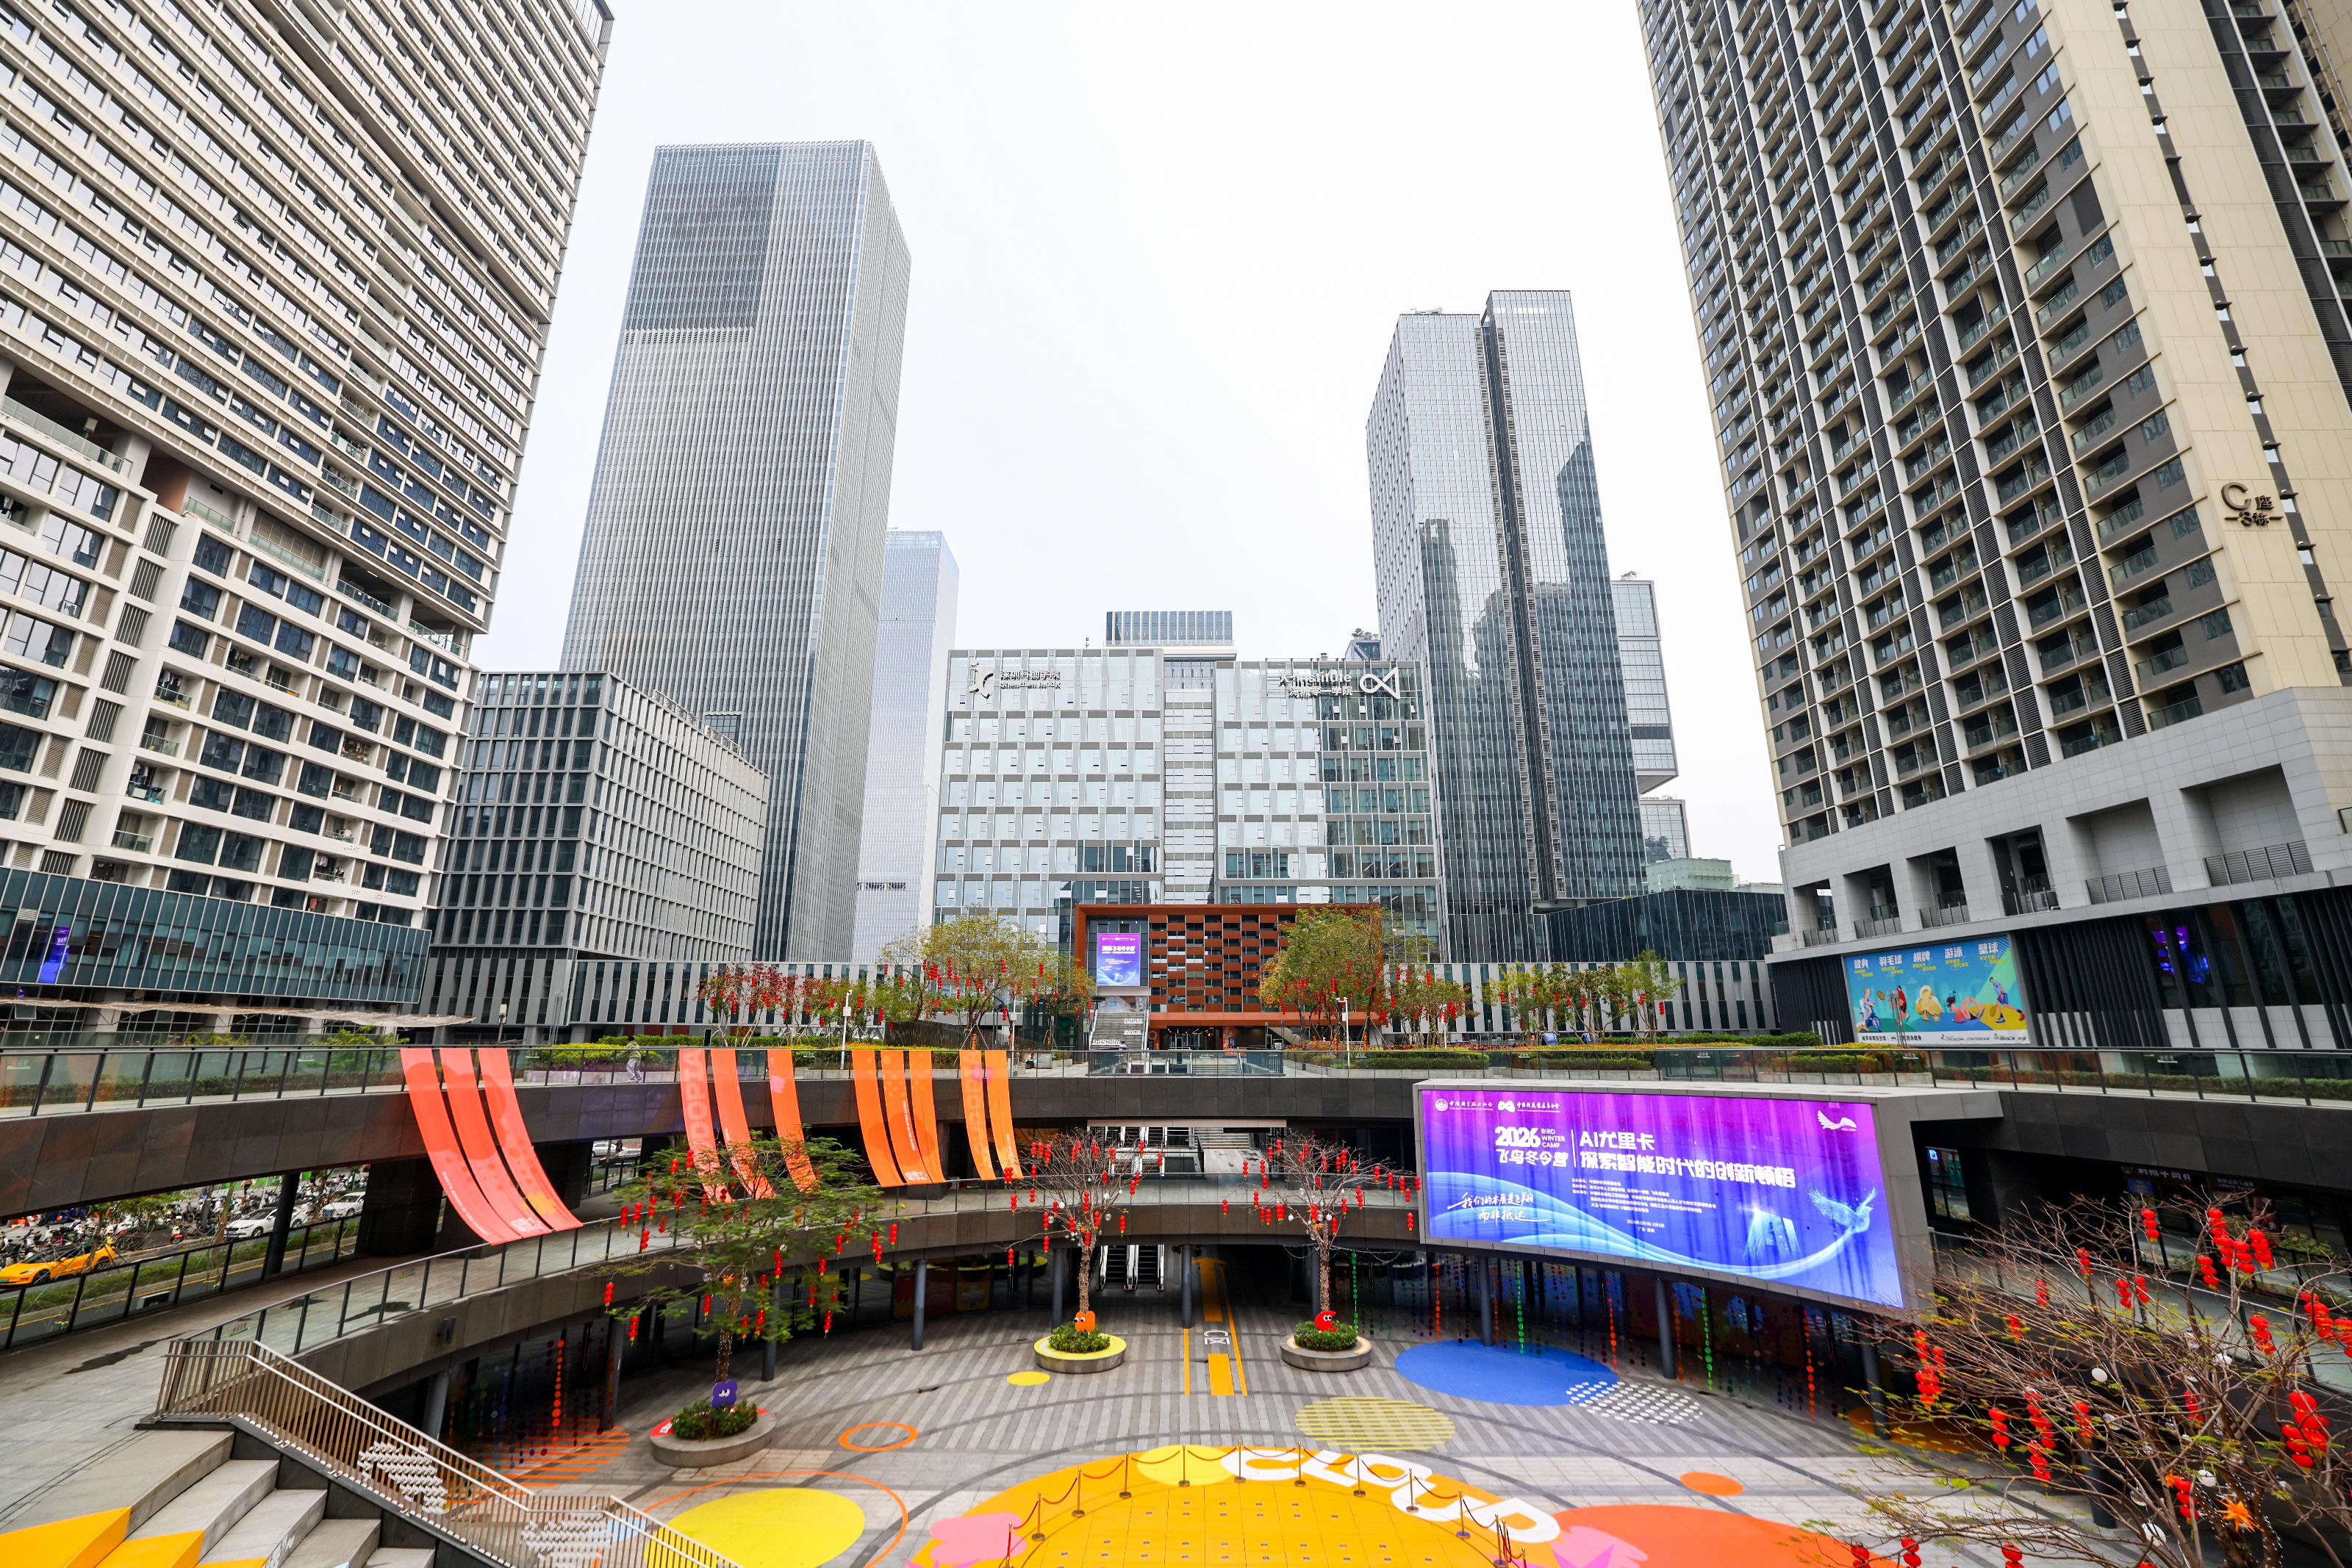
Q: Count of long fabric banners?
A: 11